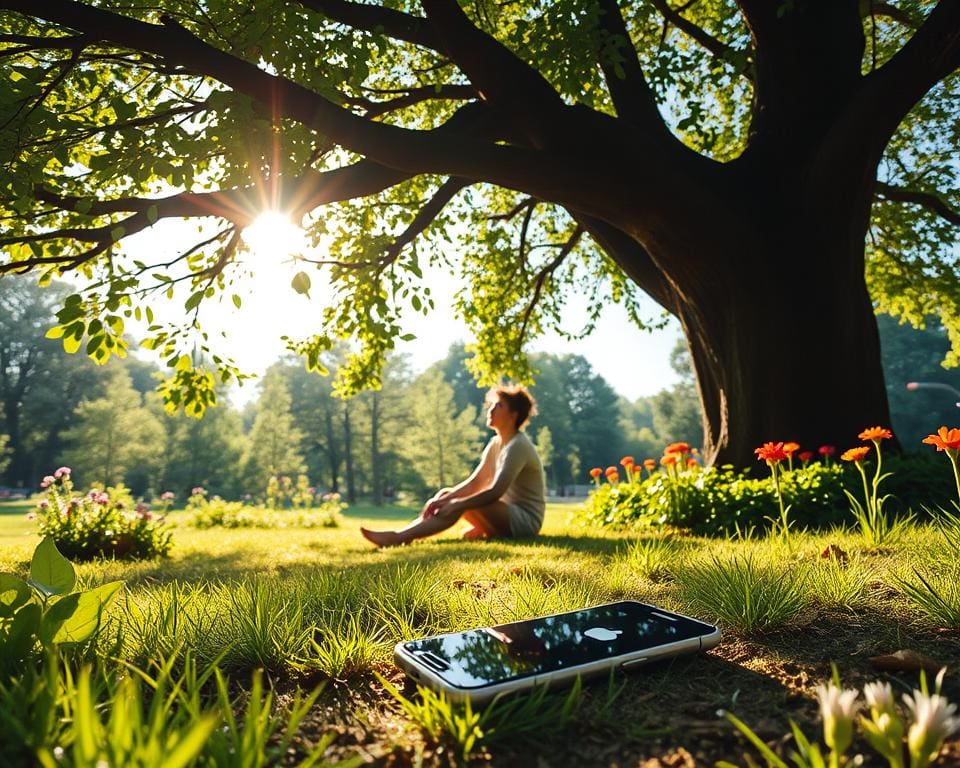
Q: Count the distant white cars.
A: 0